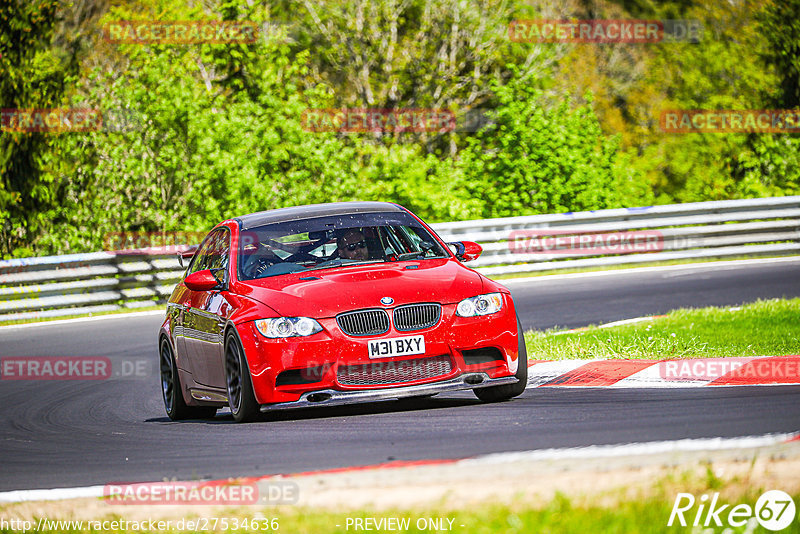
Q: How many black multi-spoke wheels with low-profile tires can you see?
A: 2